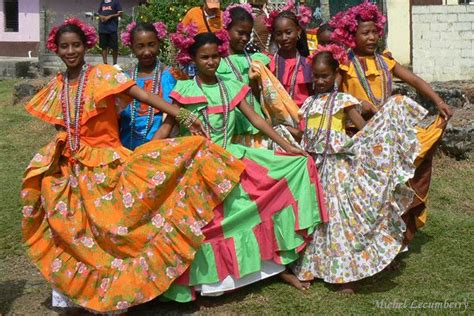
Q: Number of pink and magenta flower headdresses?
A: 7